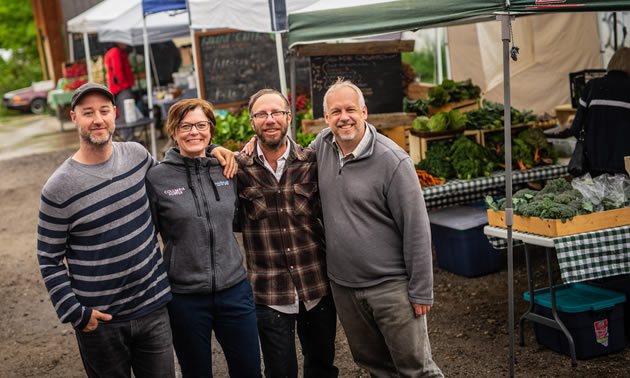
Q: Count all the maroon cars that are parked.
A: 1